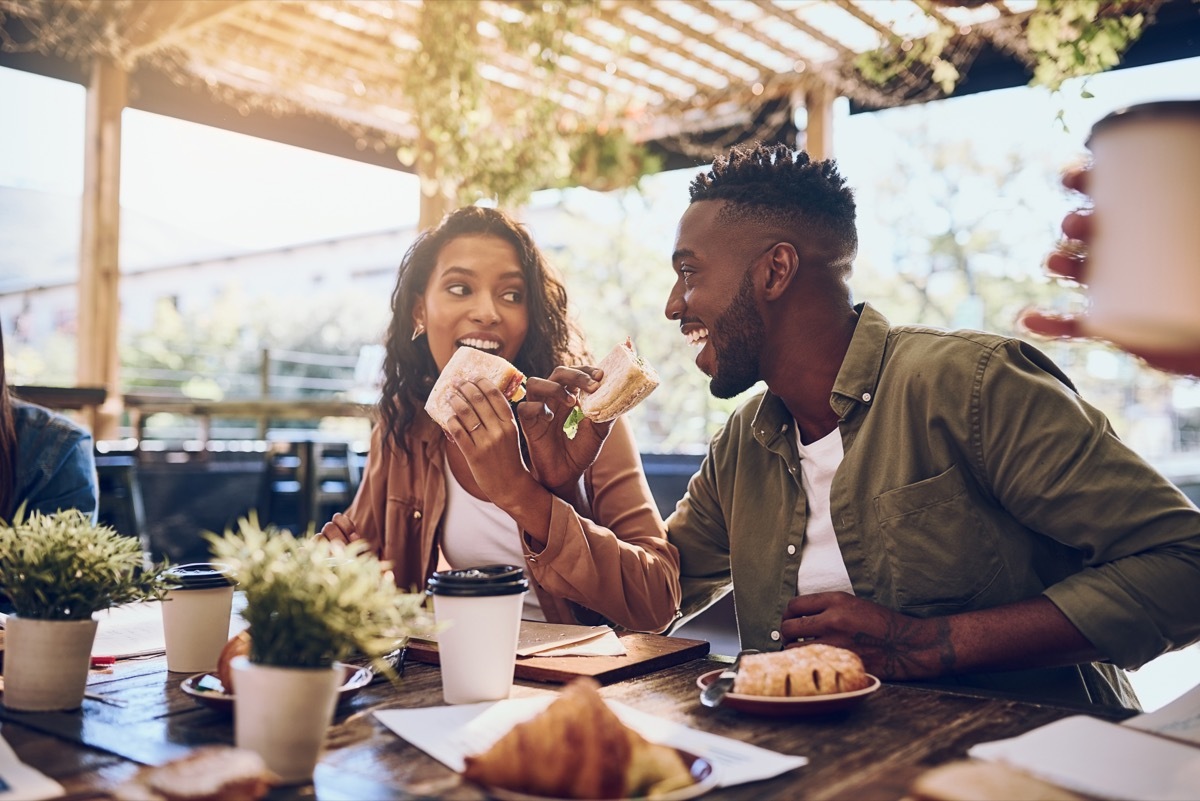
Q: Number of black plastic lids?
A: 3